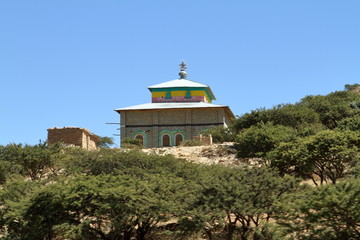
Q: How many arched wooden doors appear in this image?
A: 3